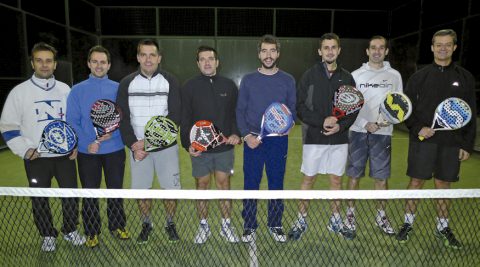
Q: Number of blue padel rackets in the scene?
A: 3